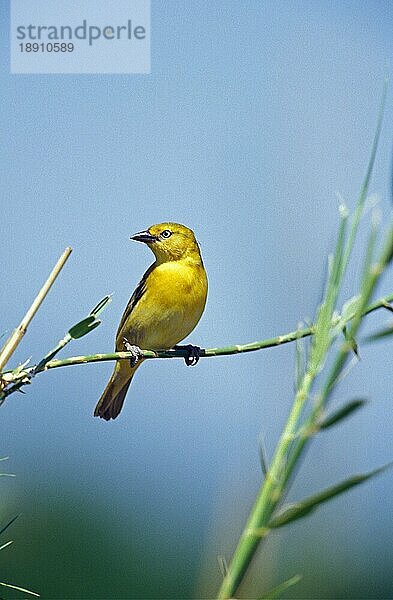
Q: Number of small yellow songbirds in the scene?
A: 1